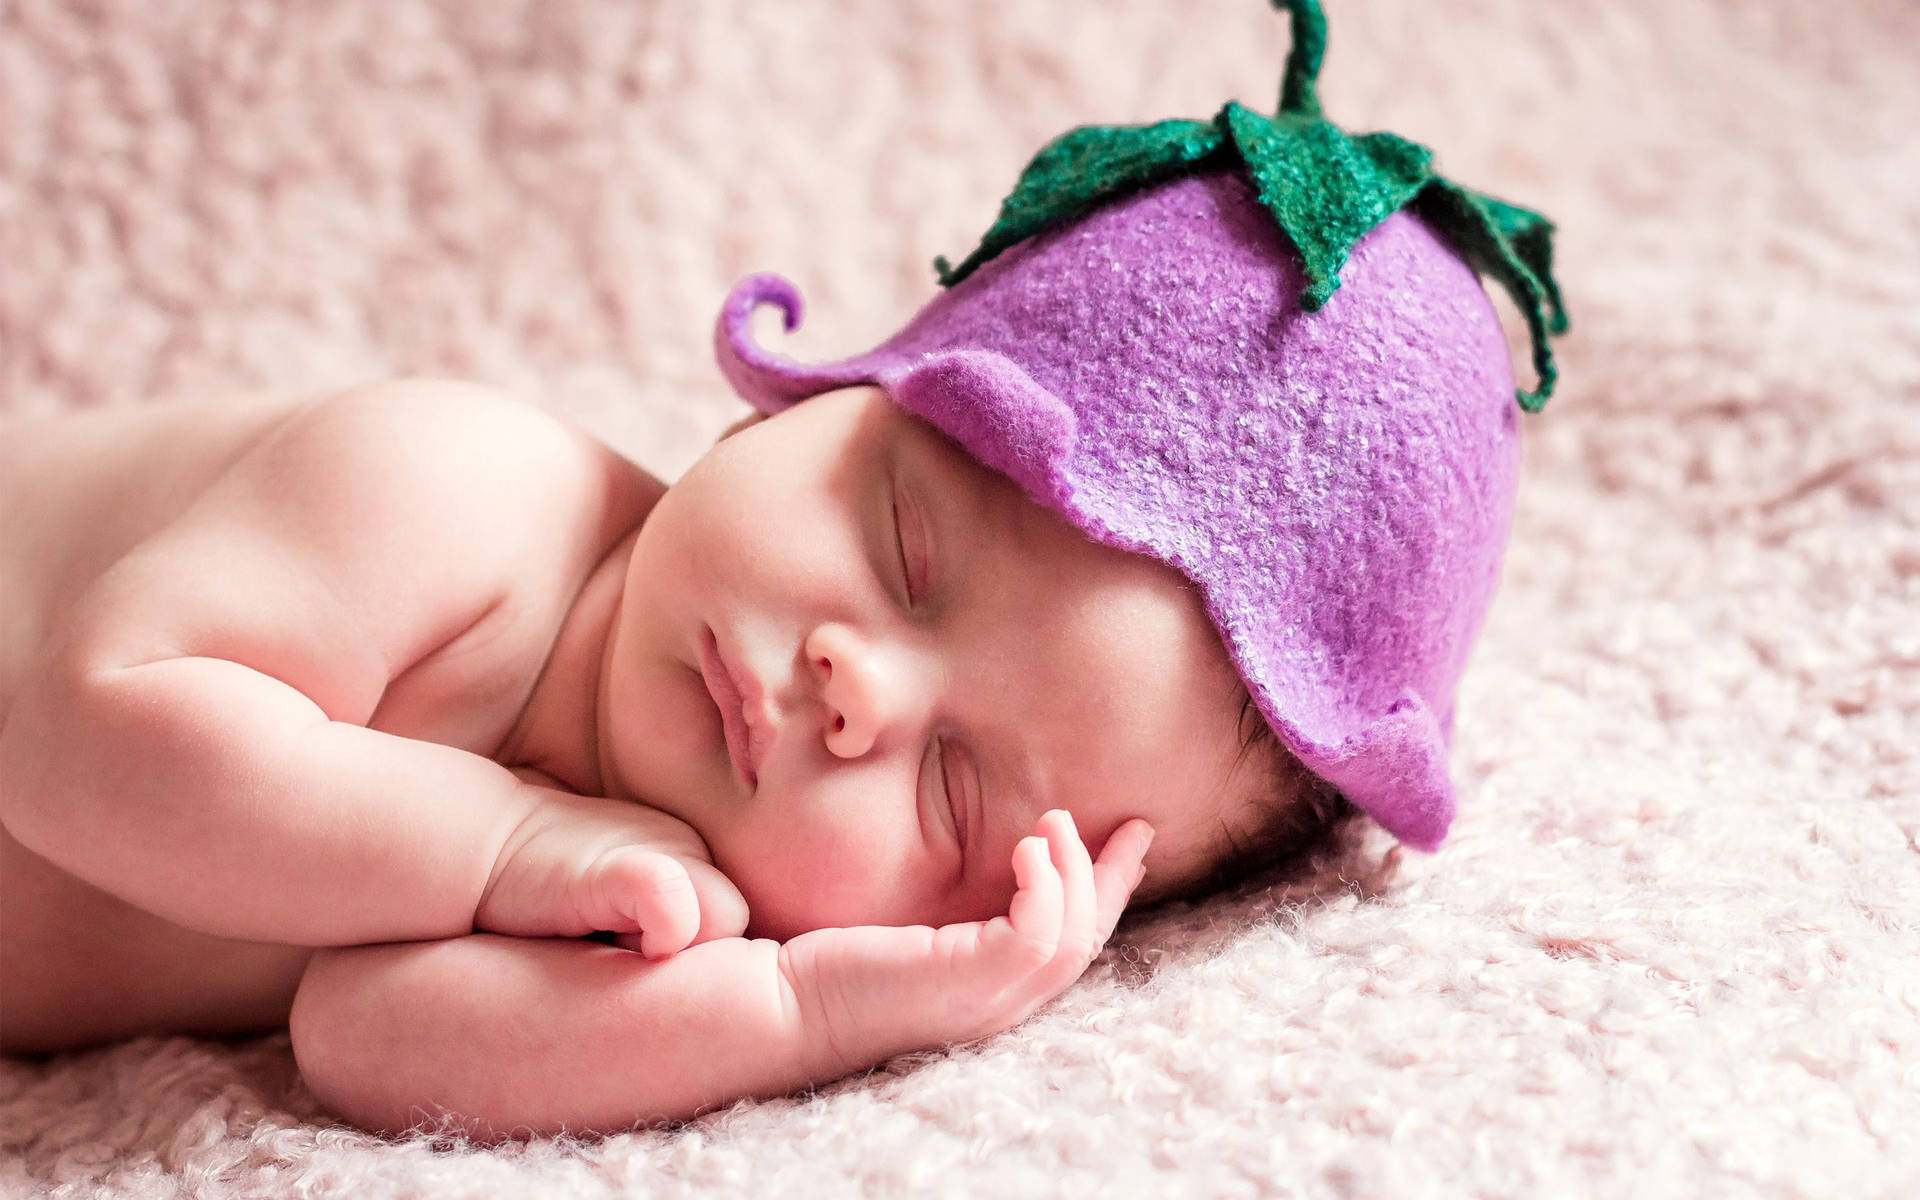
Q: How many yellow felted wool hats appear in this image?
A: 0